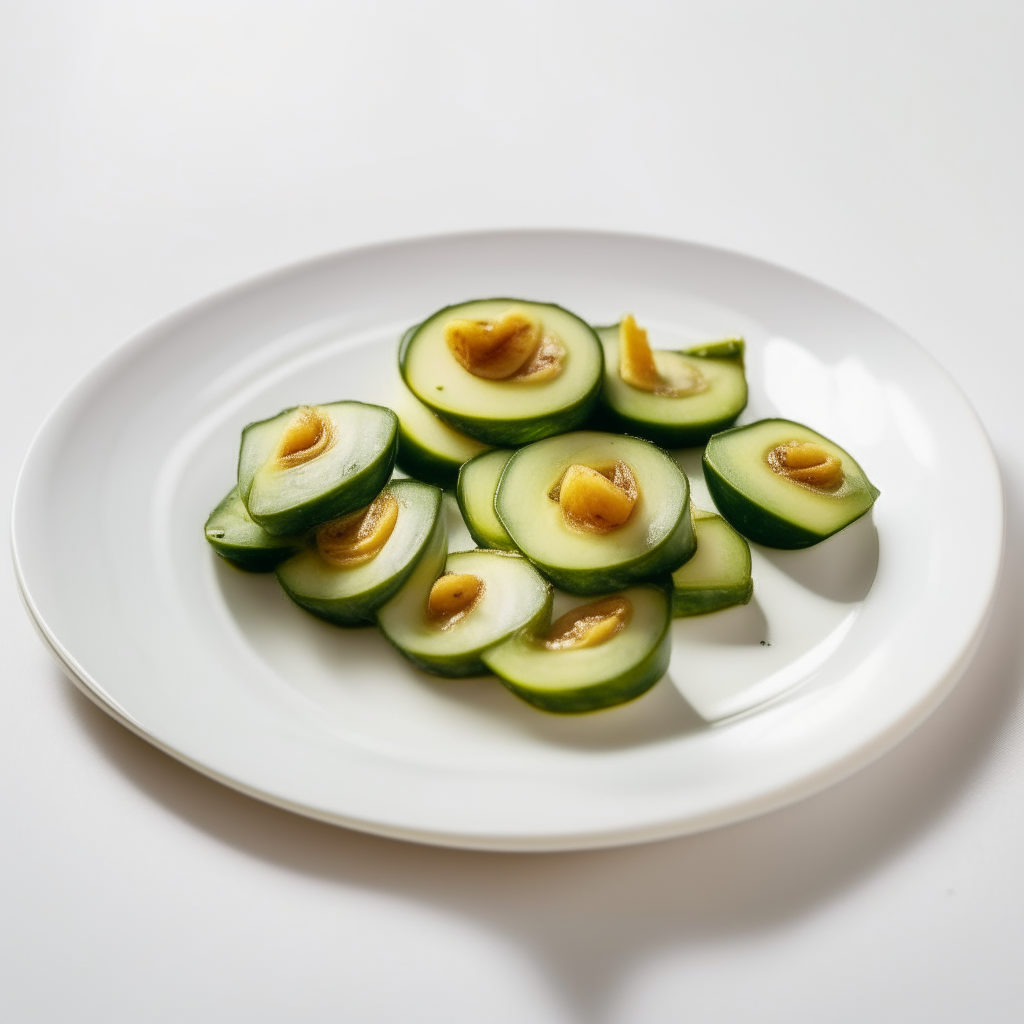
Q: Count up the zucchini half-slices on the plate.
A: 12